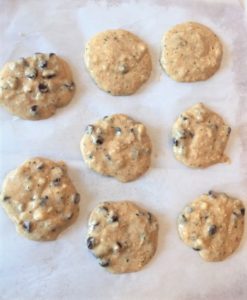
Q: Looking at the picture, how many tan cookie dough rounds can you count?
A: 8